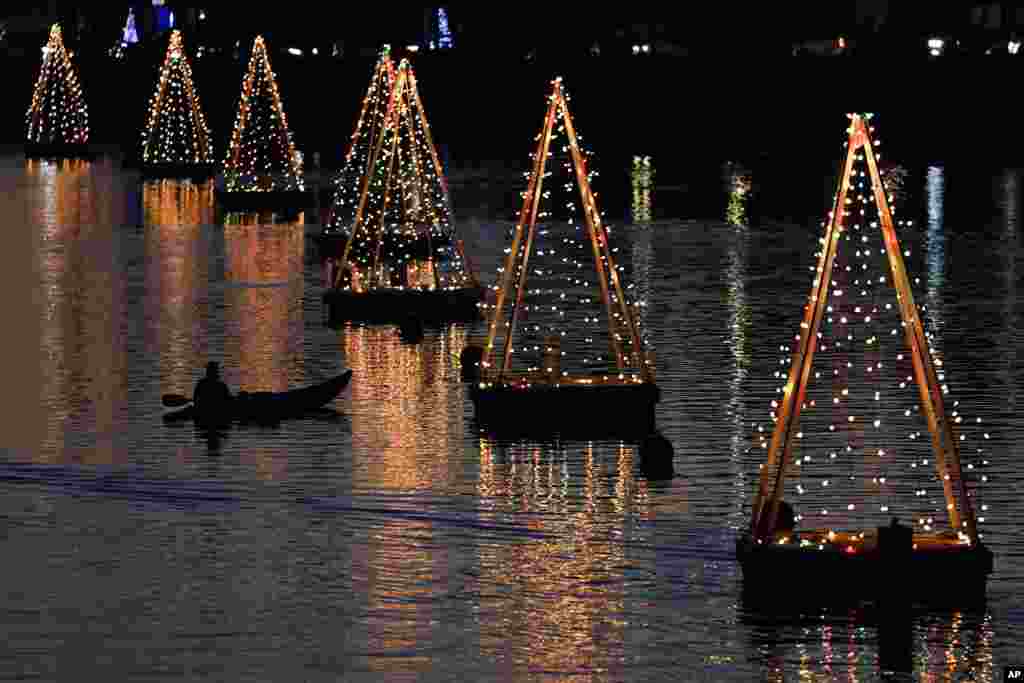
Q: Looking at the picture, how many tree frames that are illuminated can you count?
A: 7